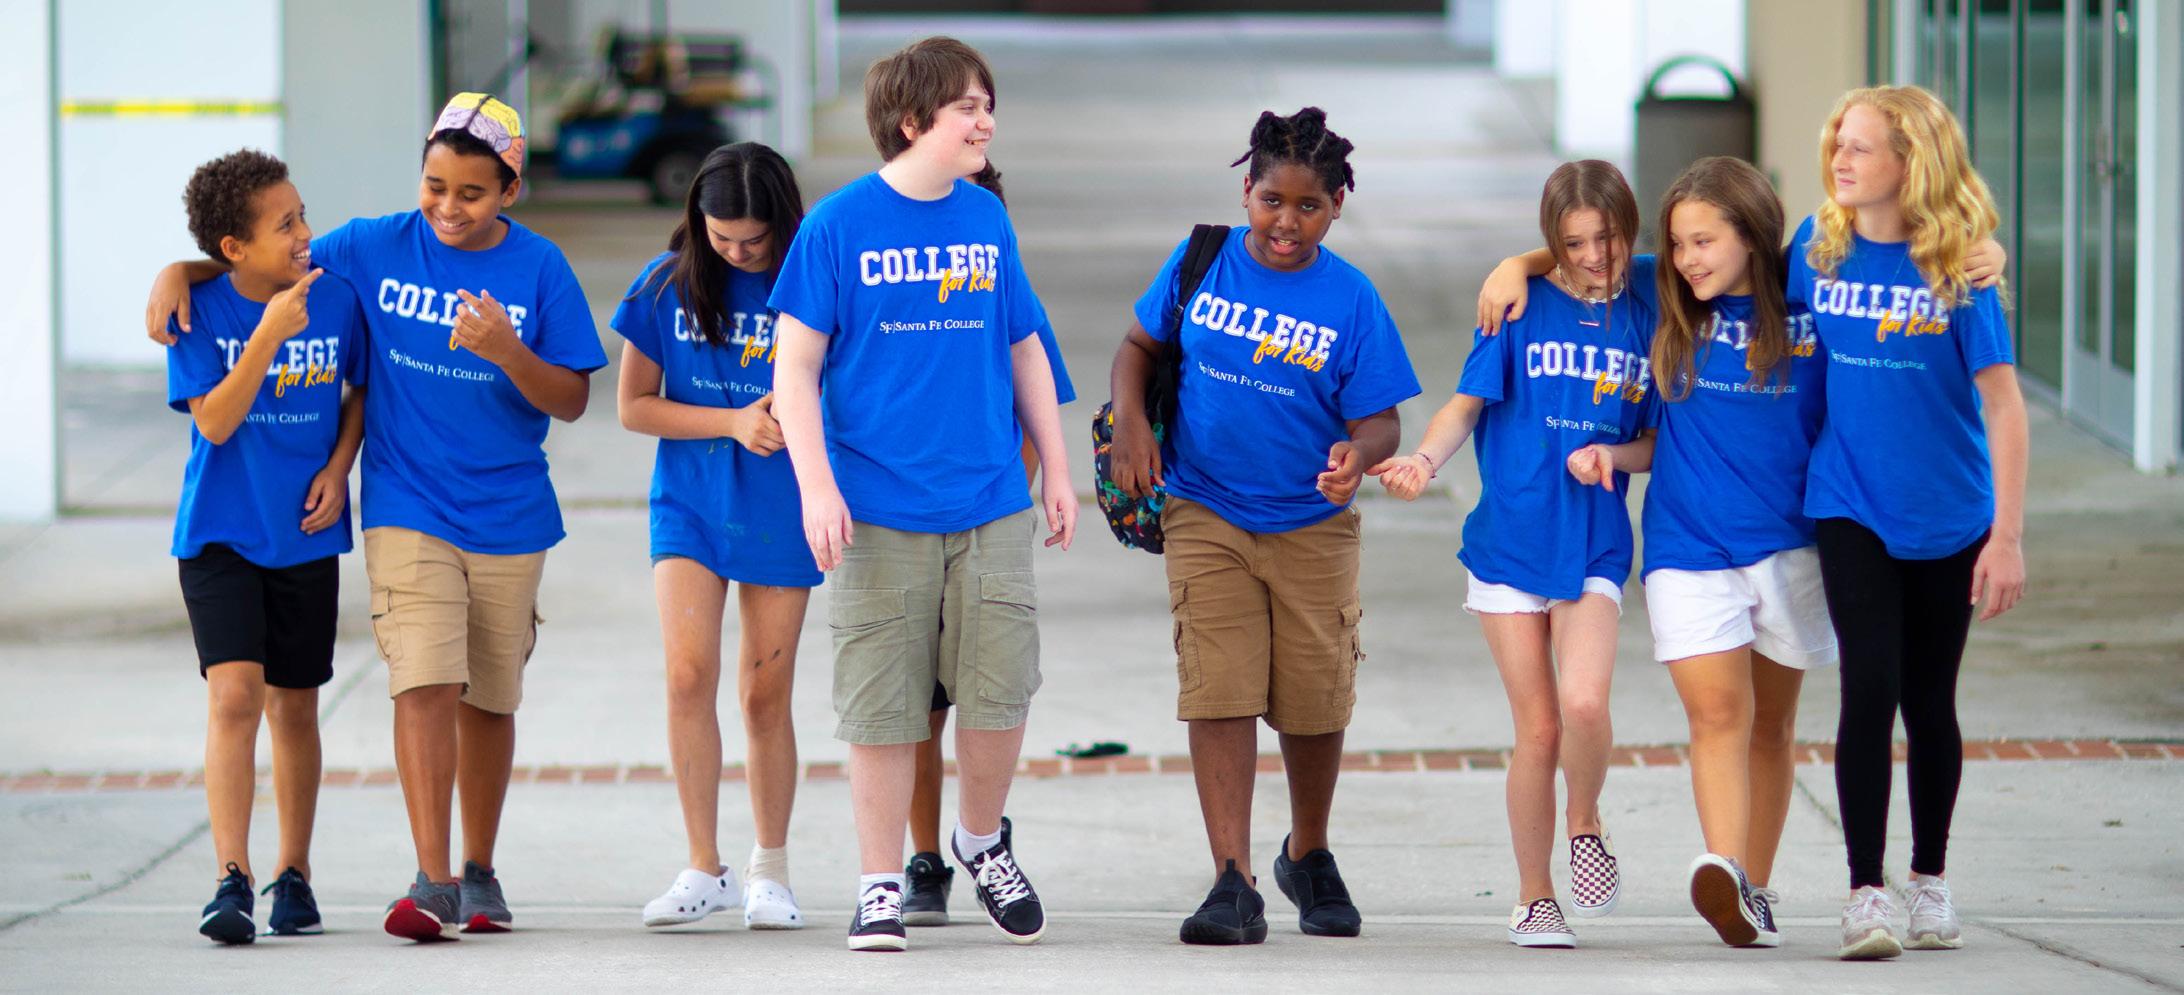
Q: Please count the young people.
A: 9